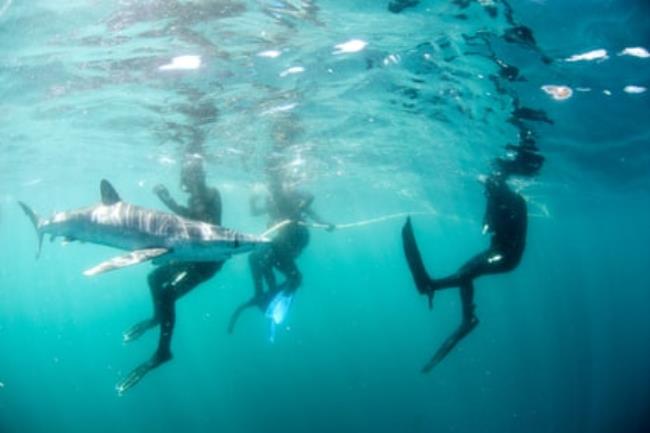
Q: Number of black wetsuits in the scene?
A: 3